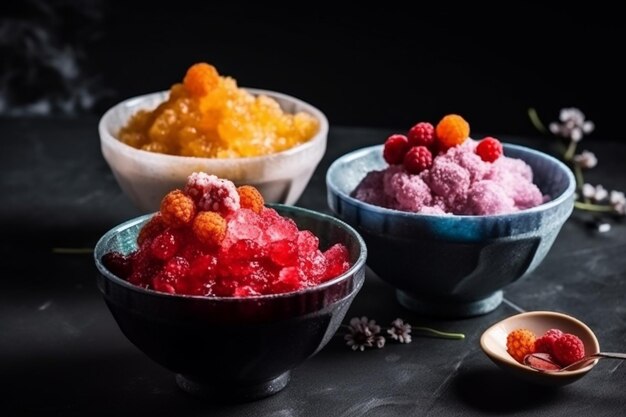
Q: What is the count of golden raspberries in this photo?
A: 6